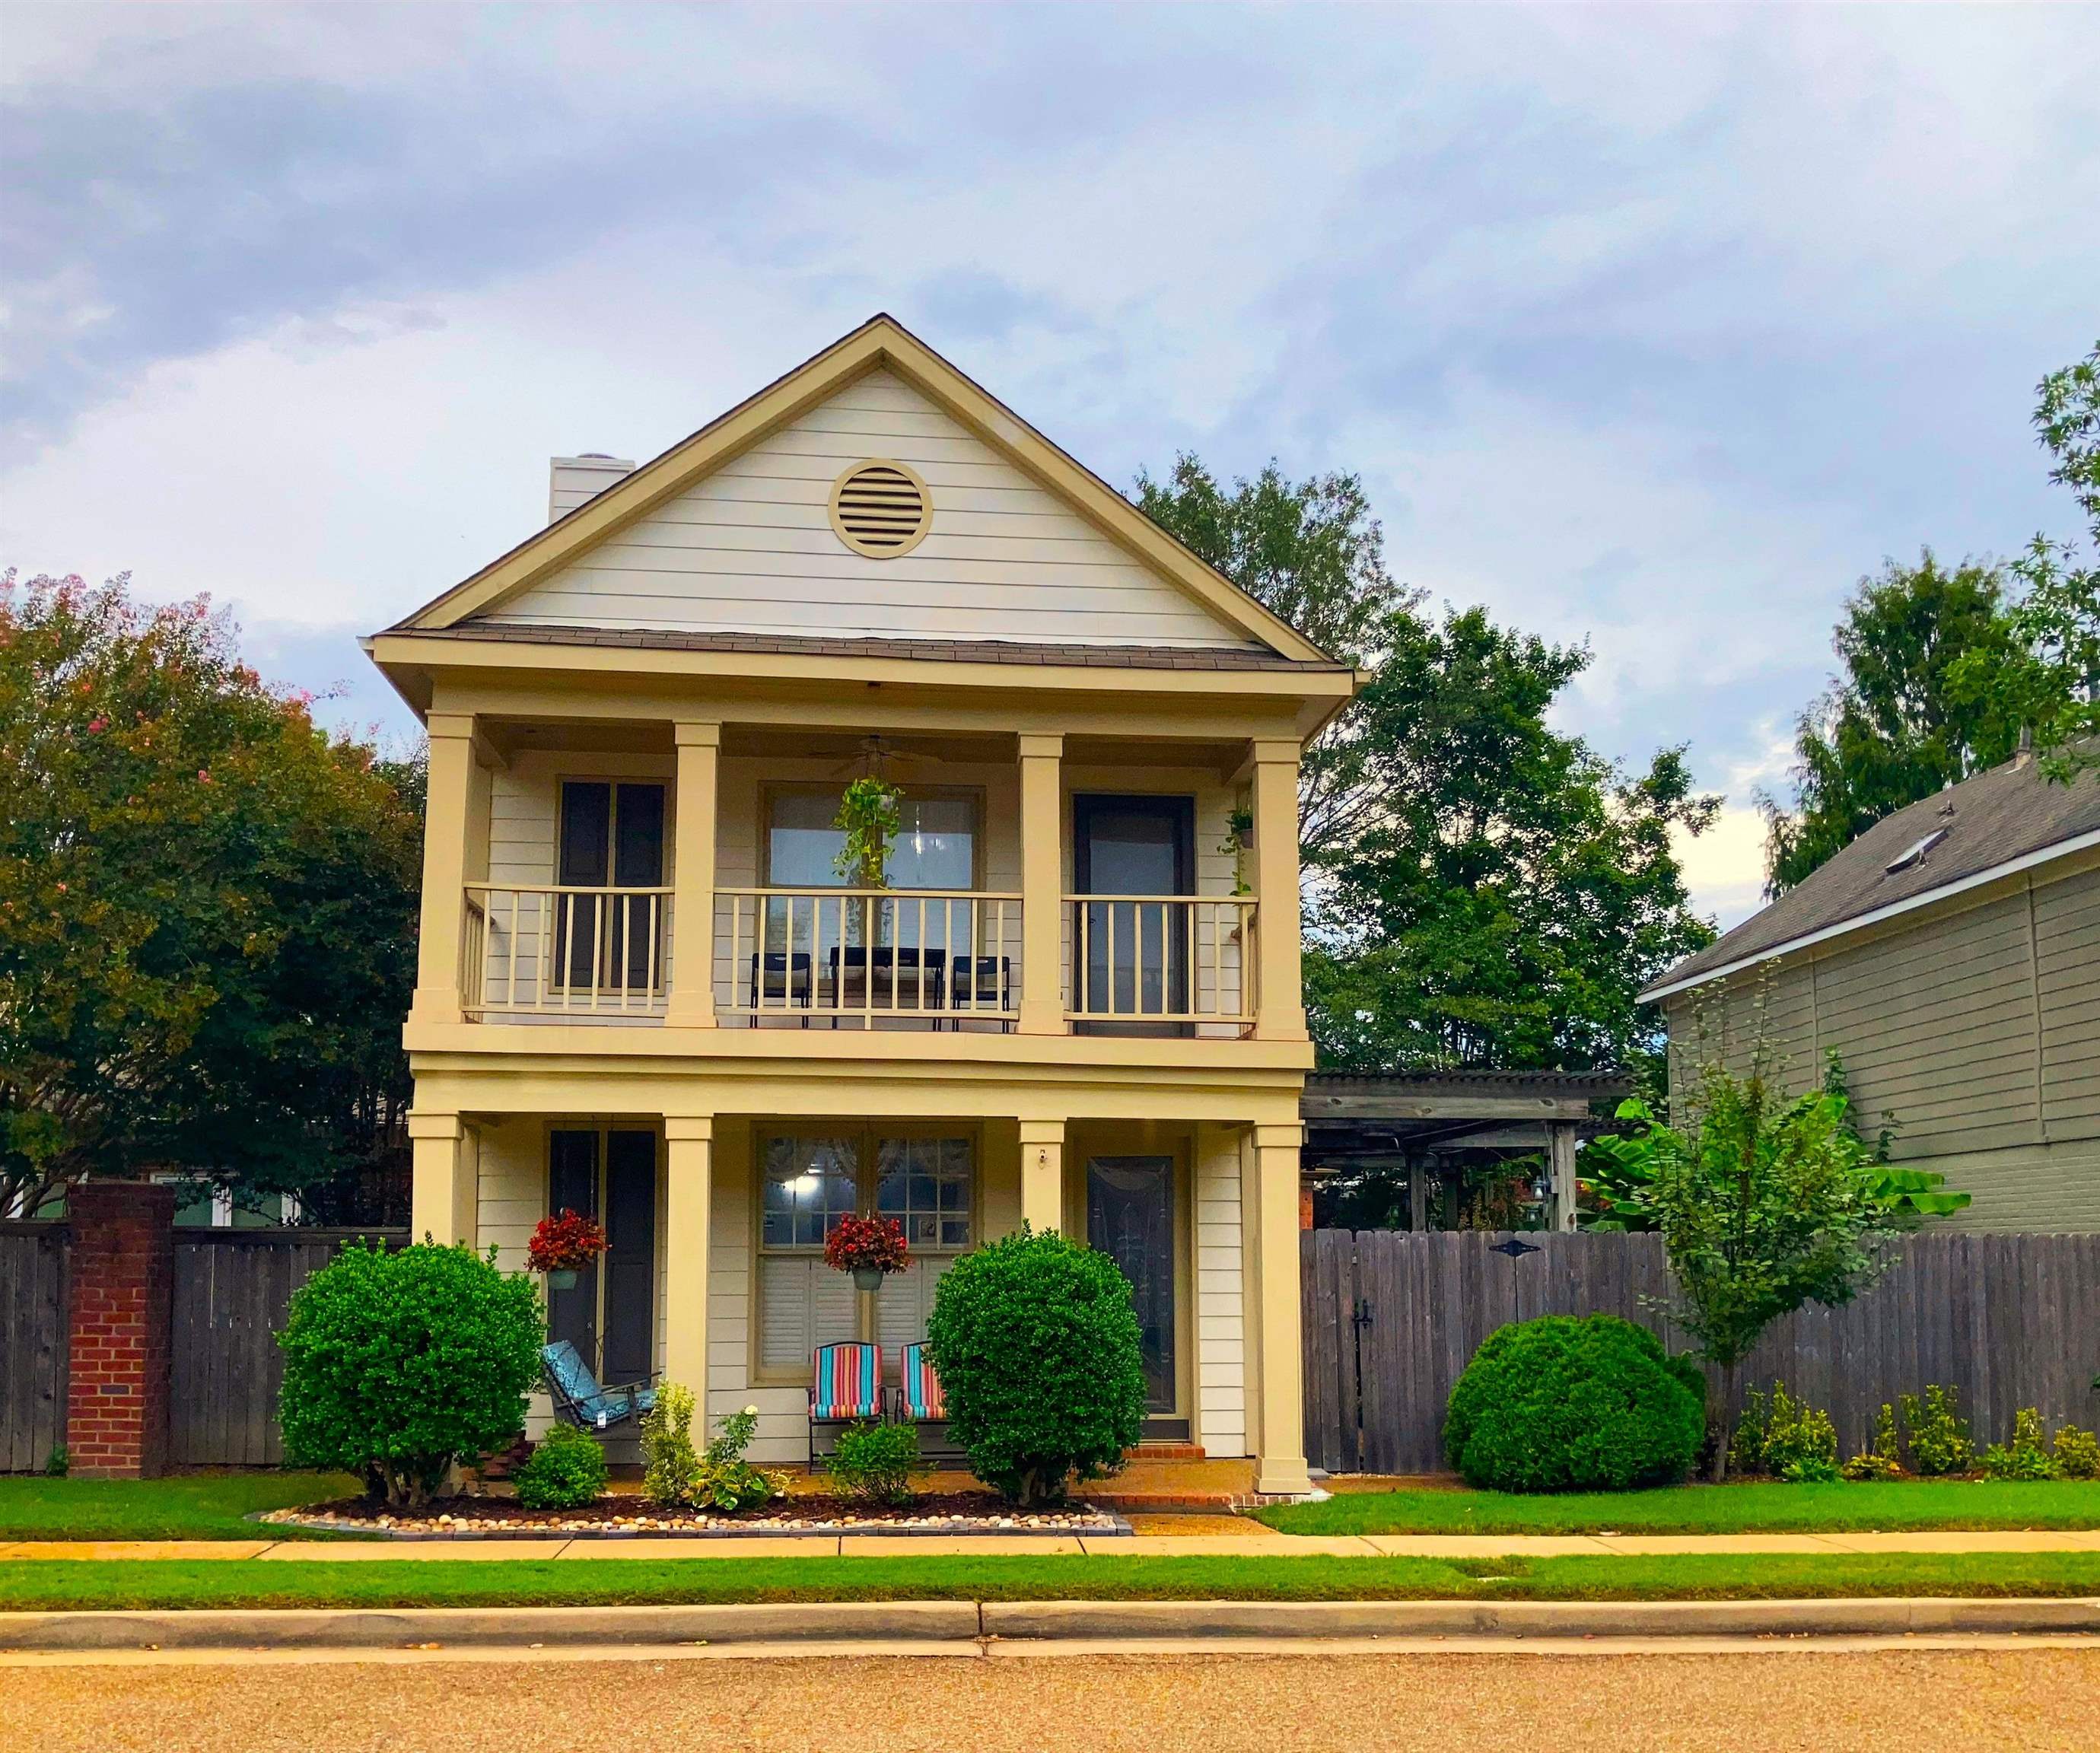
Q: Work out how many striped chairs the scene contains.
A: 2